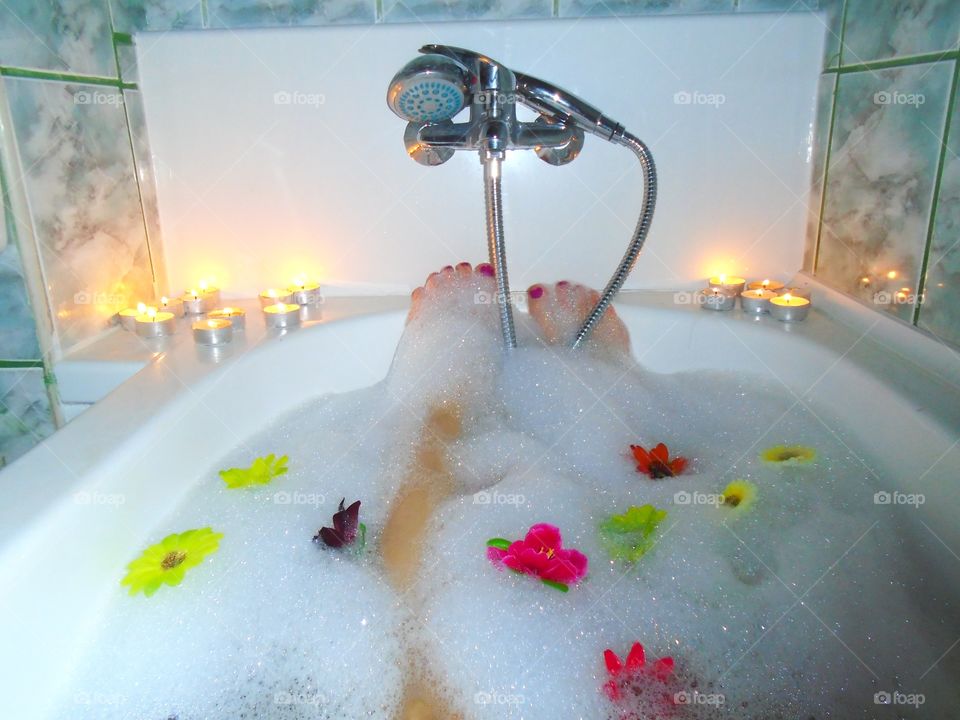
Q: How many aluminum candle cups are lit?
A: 15